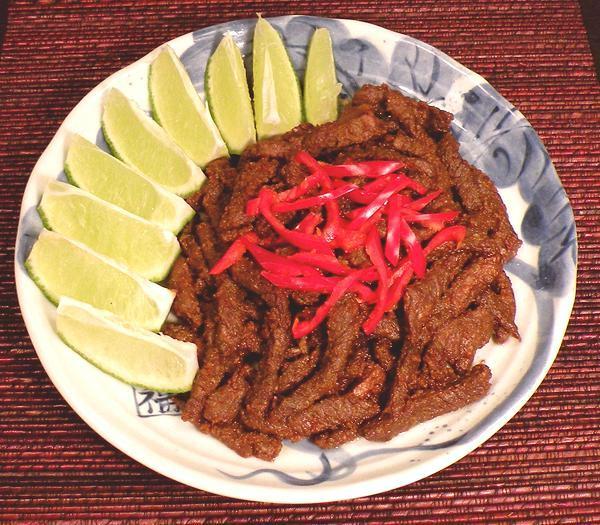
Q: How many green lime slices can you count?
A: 9